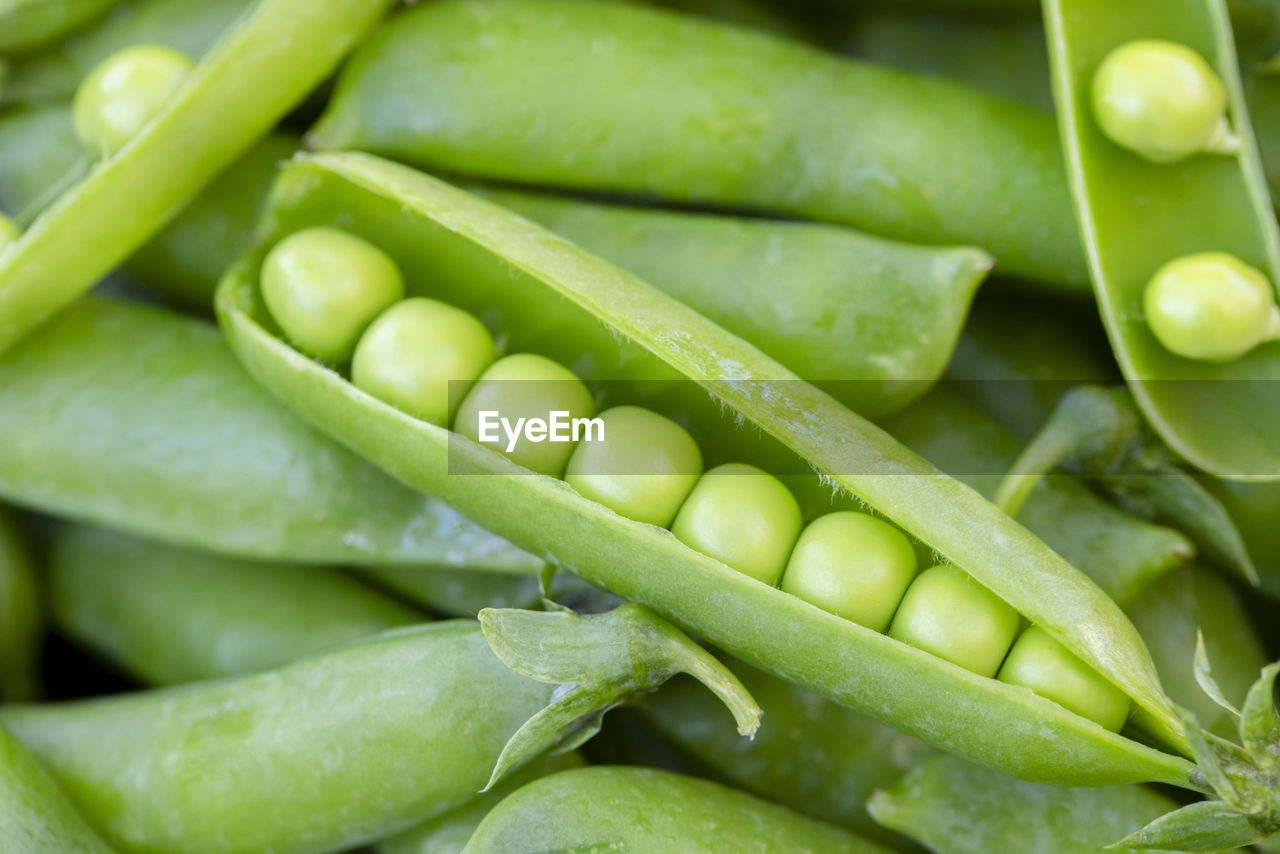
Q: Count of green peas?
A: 12